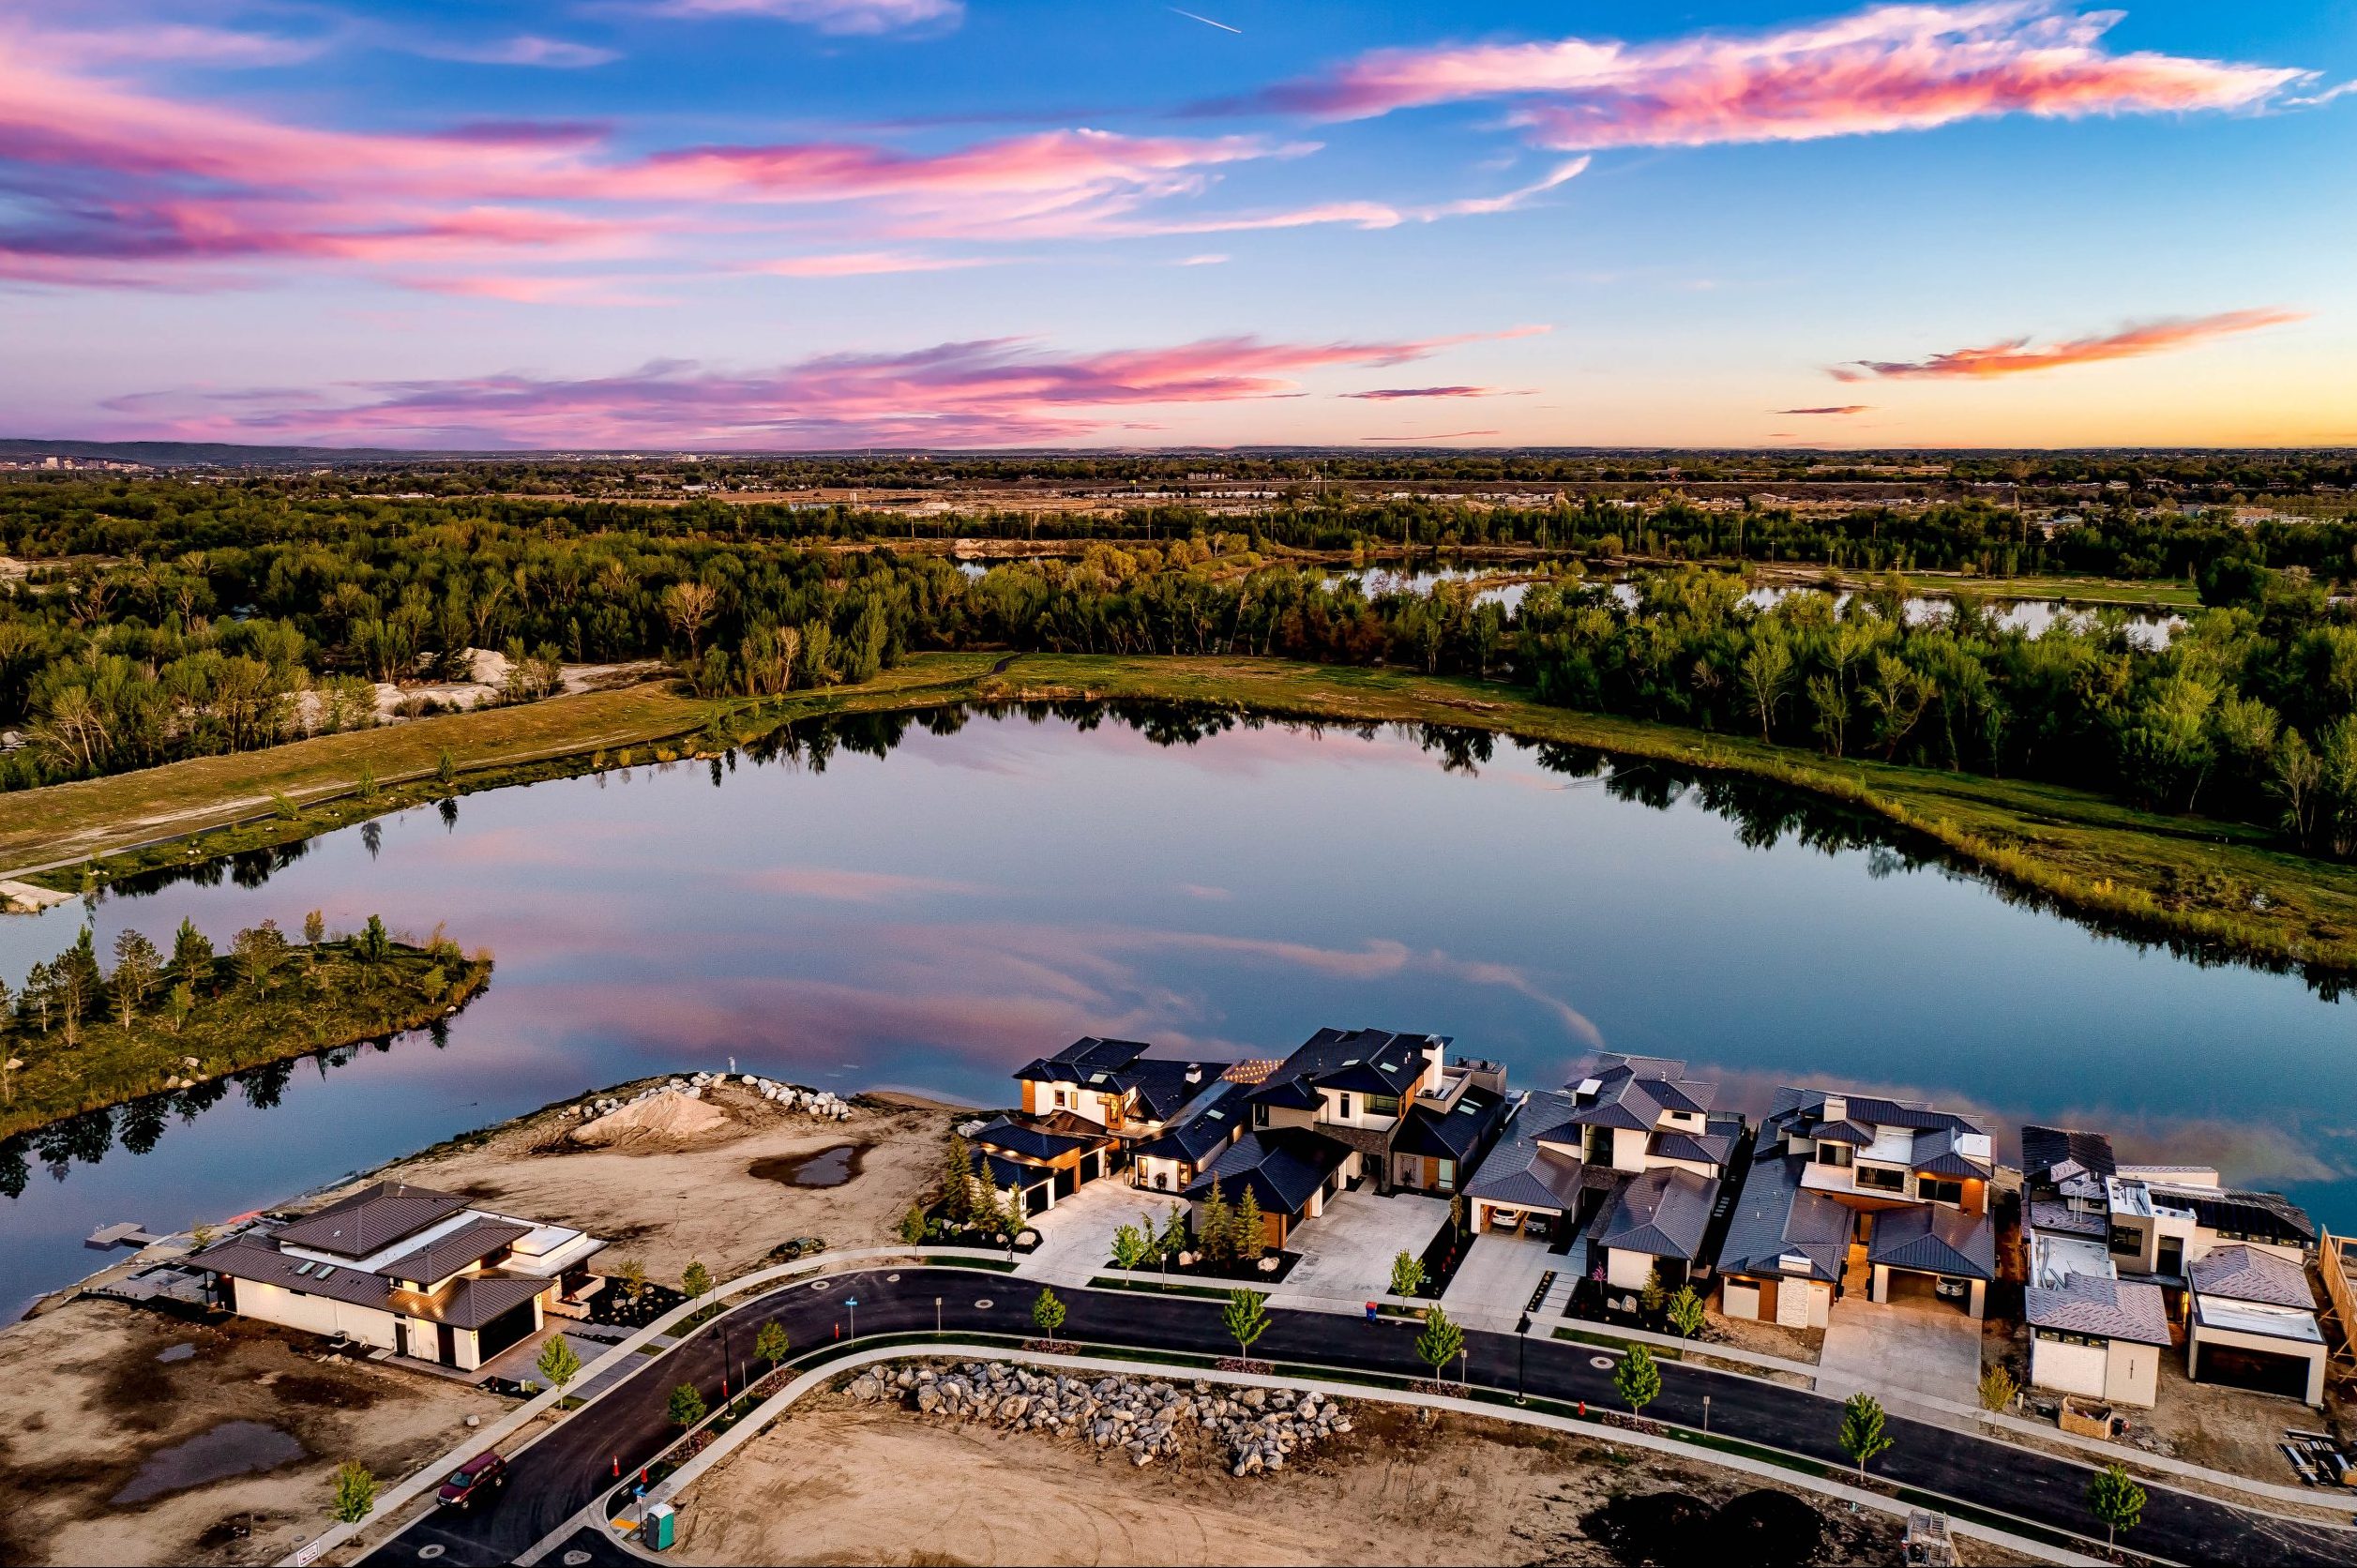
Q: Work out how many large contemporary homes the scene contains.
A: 6